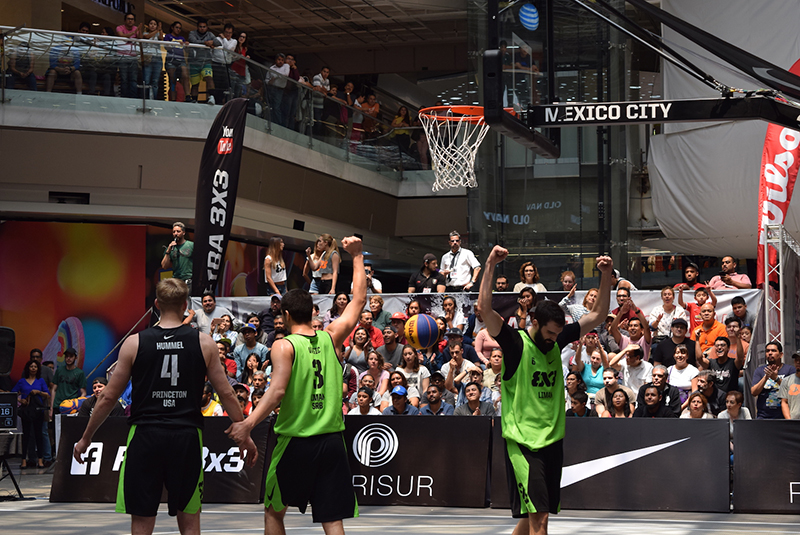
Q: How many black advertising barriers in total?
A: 4